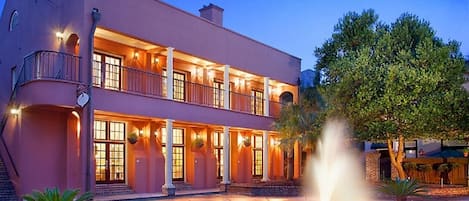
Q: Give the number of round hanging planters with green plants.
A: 3